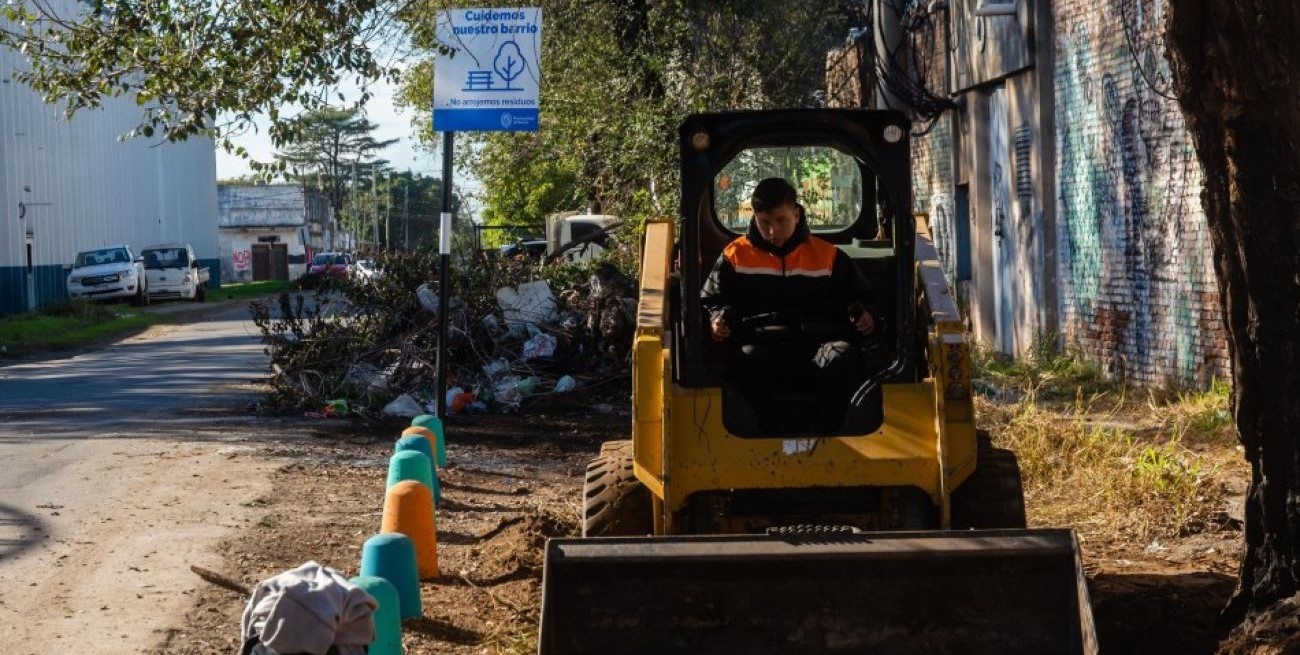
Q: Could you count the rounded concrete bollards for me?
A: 7